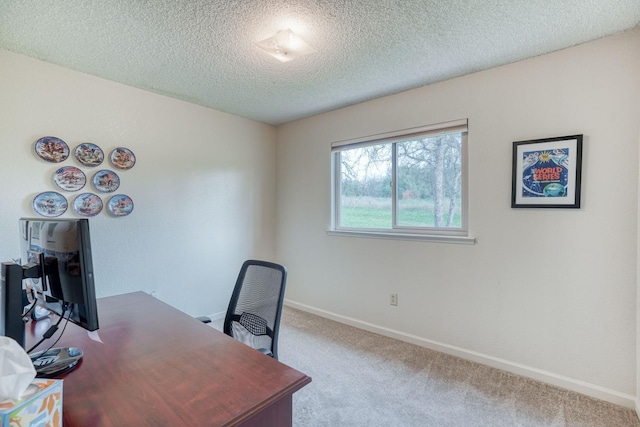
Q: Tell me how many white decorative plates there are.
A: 8